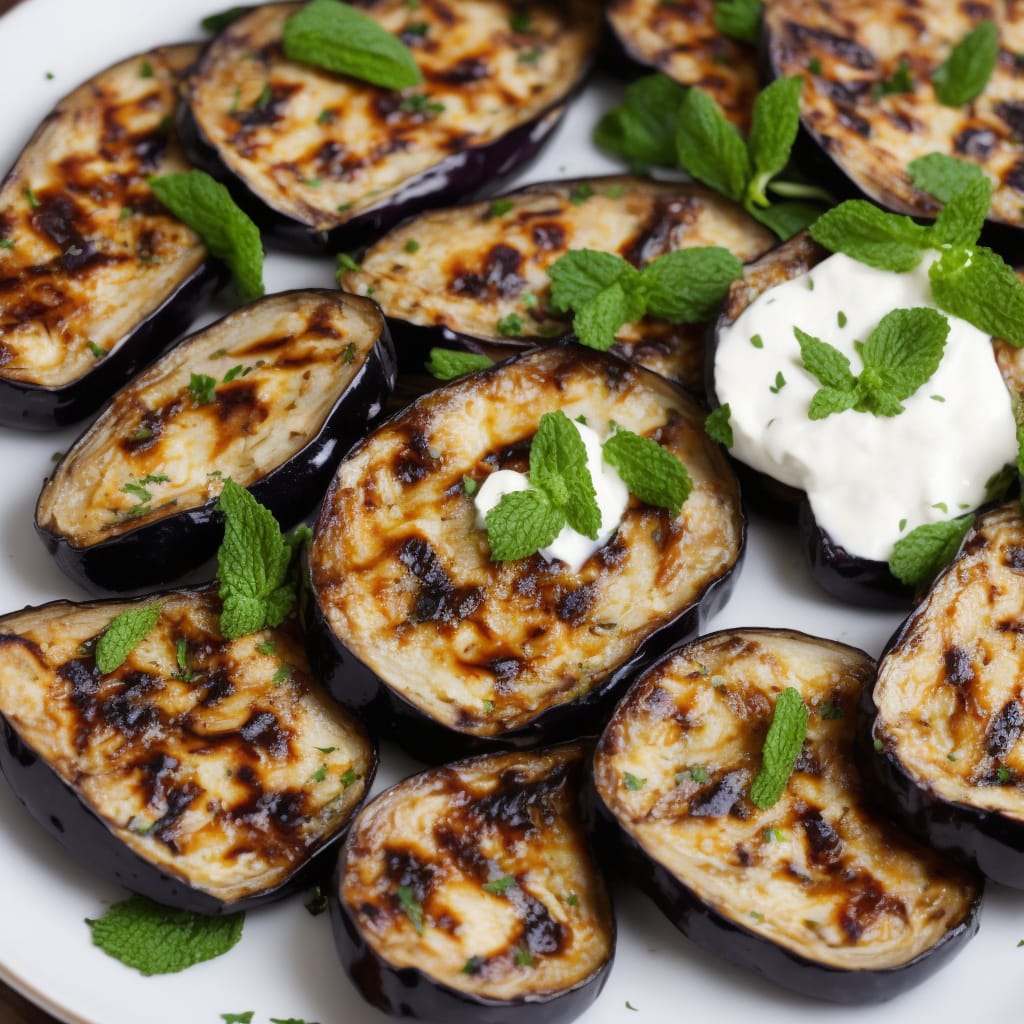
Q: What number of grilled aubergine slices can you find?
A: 12